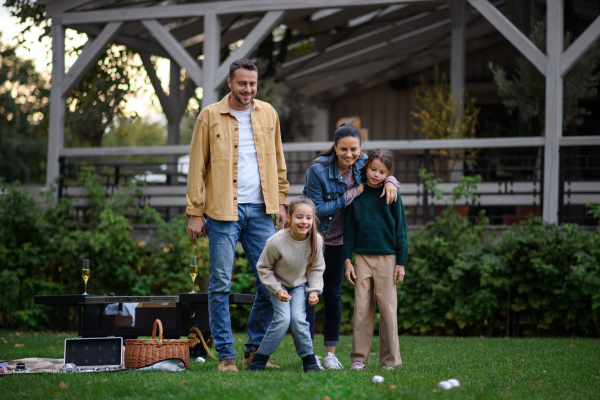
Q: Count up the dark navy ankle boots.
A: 2